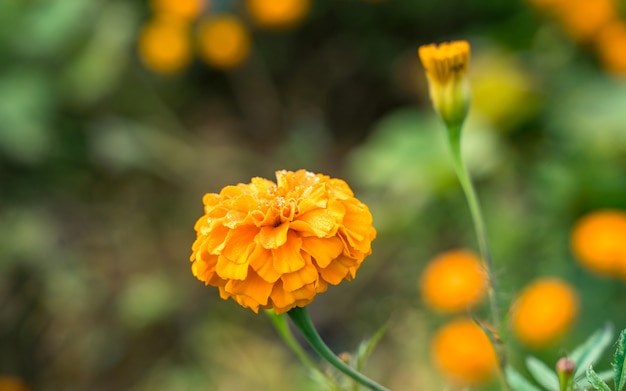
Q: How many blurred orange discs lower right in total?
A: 4